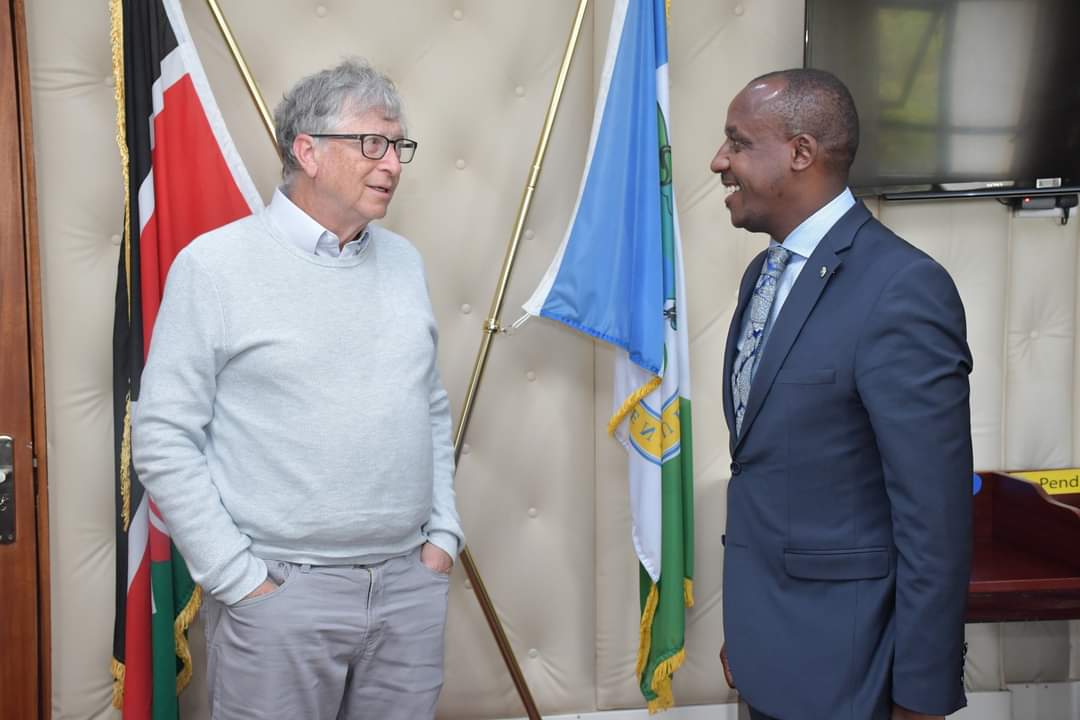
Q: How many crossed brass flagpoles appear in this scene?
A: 2